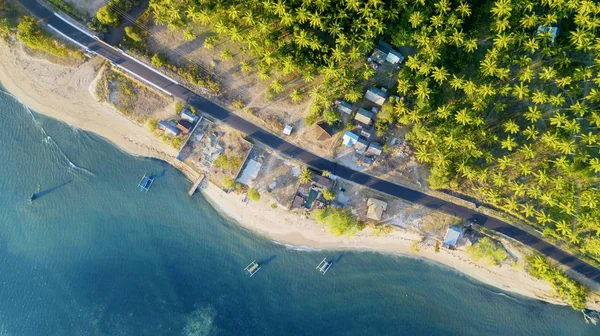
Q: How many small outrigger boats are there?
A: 3